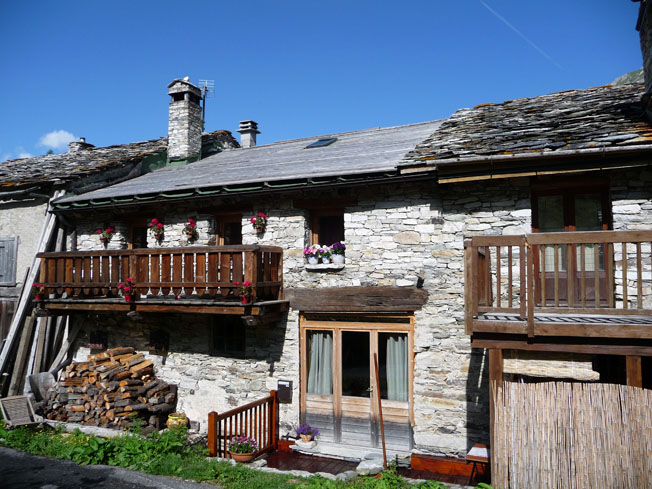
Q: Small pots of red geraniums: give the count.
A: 7